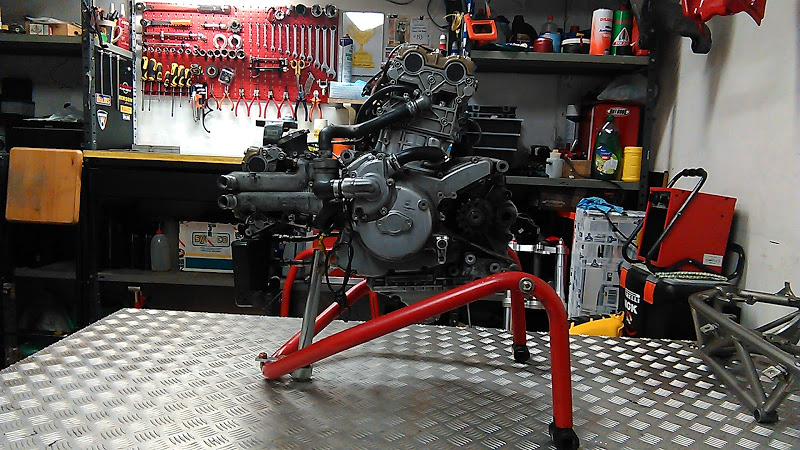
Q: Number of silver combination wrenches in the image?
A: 12